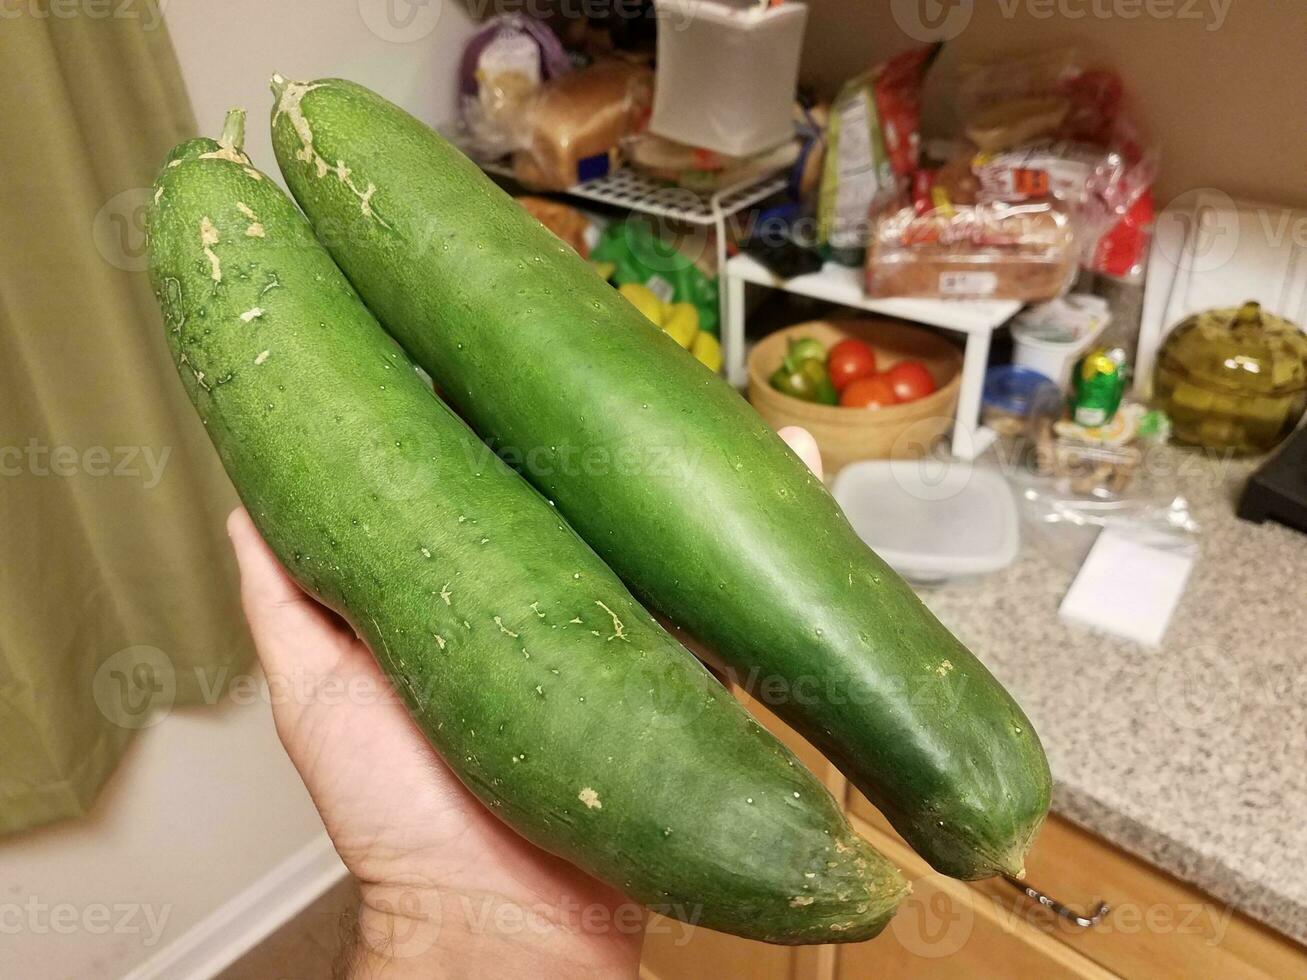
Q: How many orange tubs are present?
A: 0